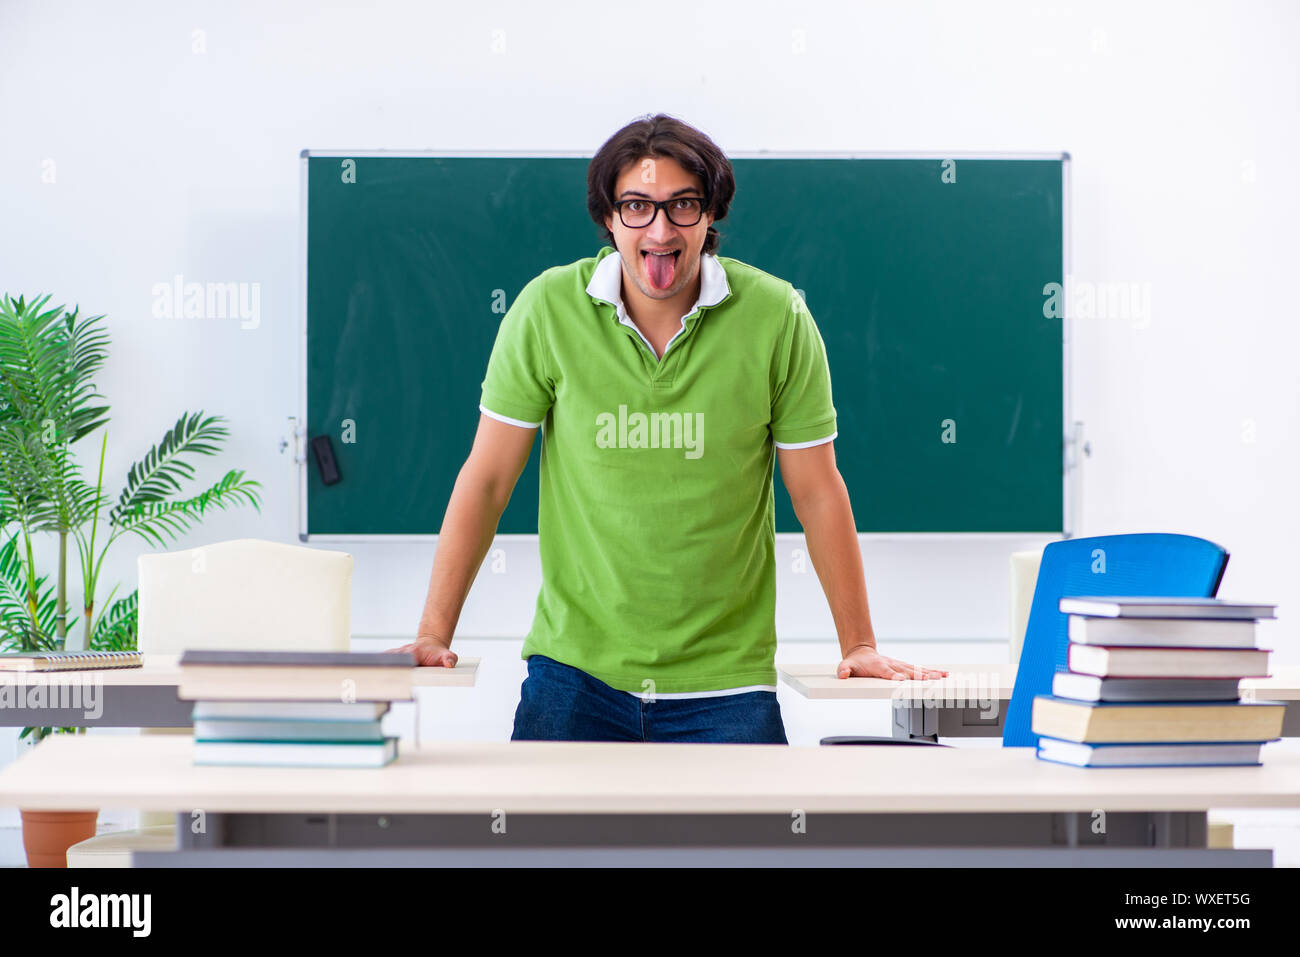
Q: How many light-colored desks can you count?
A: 3